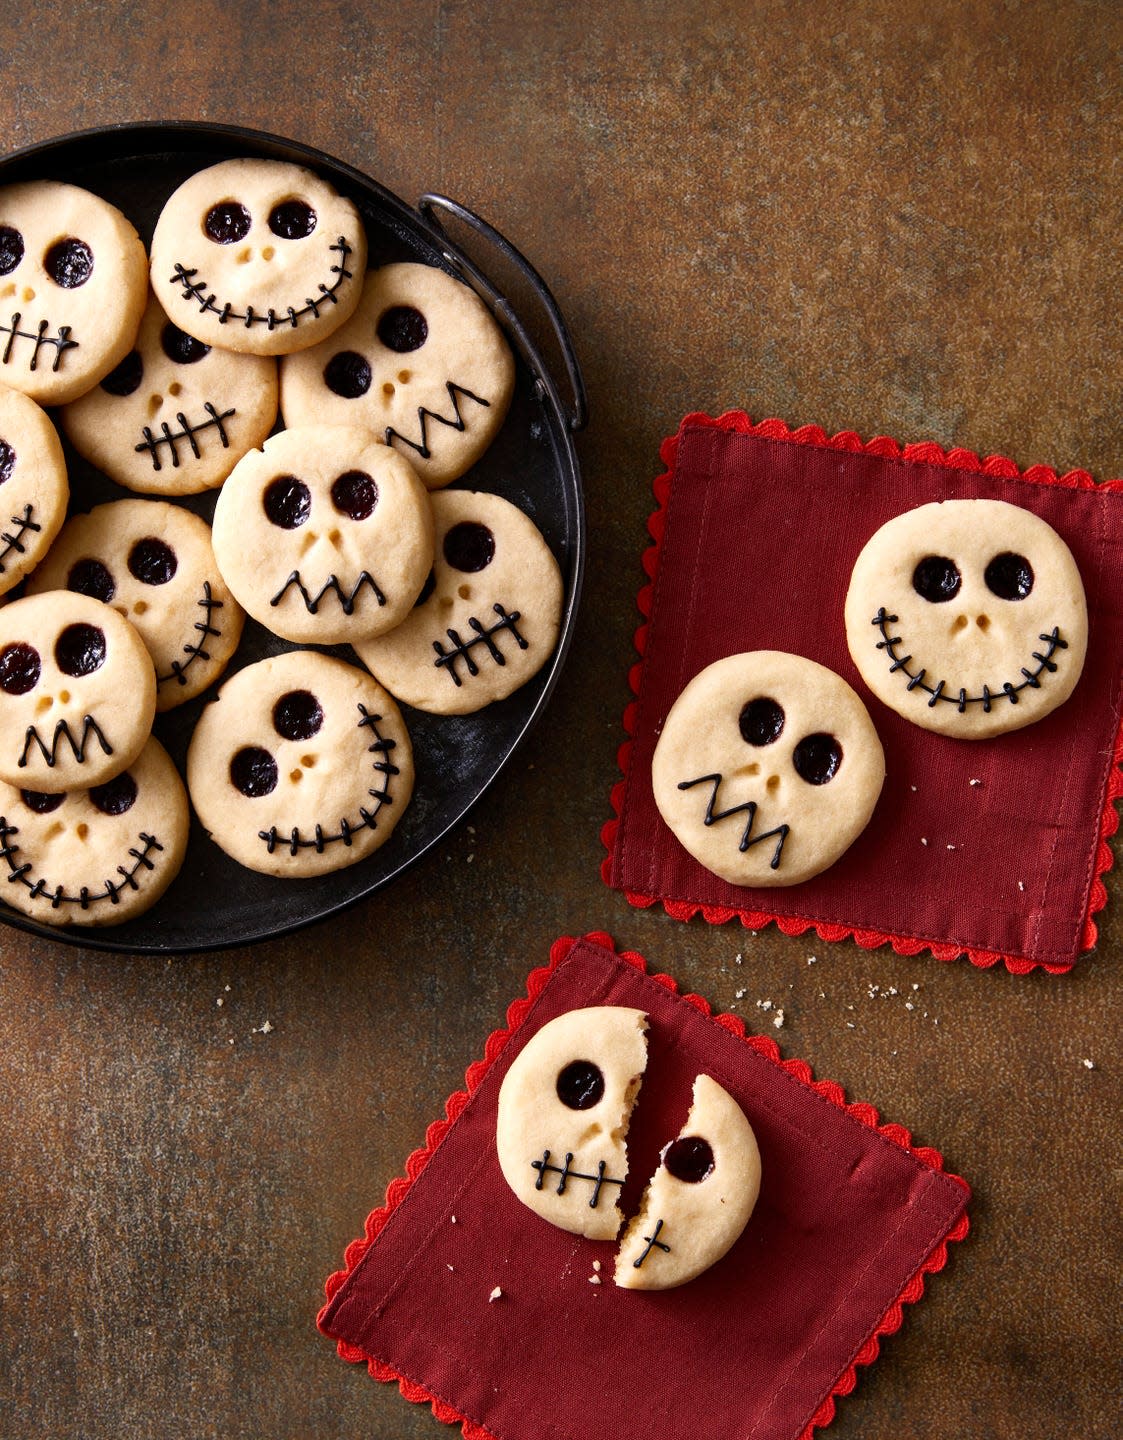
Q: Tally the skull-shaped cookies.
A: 14